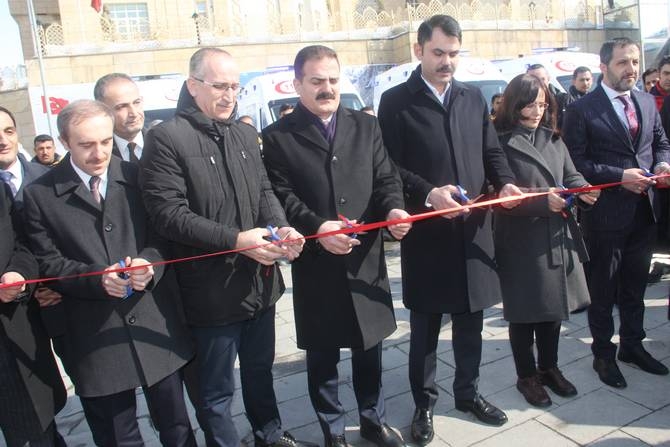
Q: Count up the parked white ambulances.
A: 4